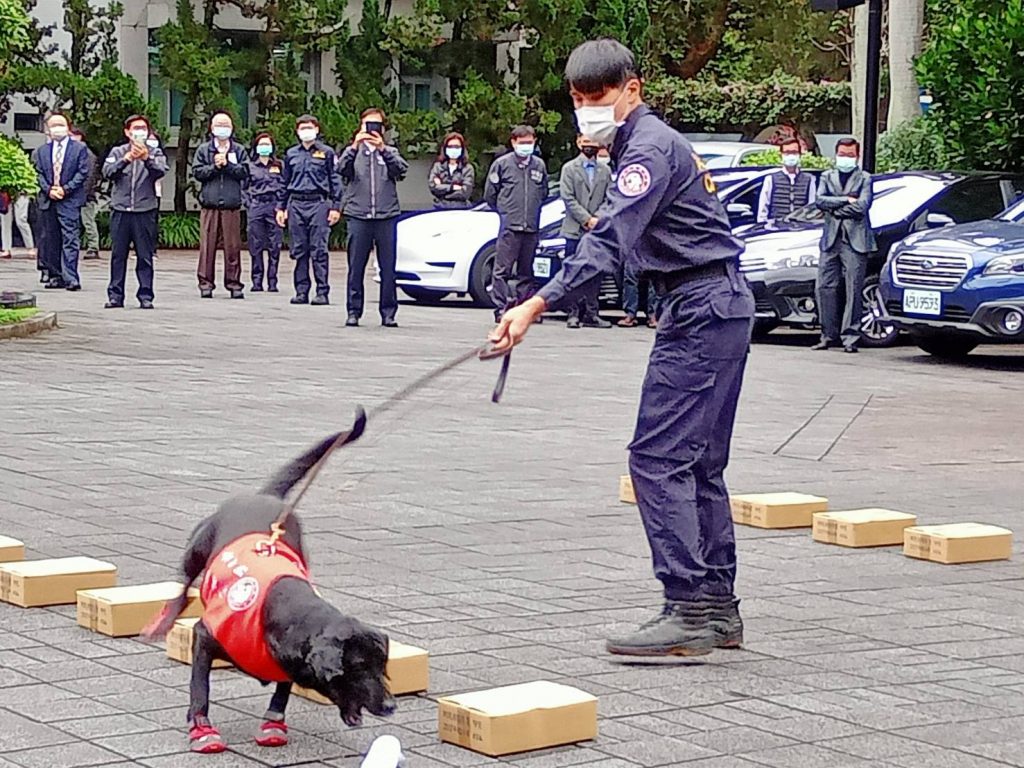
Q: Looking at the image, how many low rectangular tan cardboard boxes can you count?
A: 10